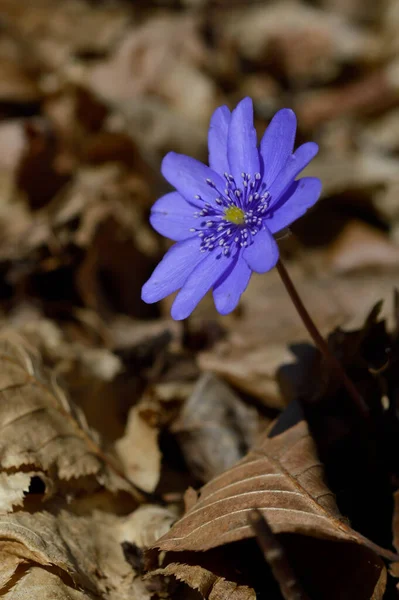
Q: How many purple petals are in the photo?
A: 11